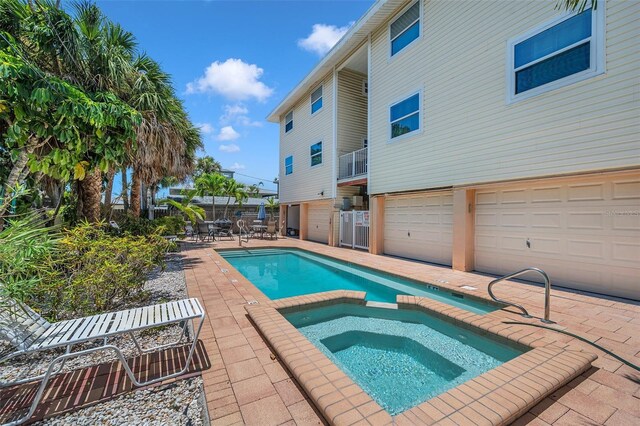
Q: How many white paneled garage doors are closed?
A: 3